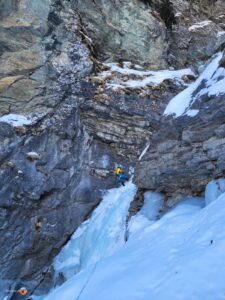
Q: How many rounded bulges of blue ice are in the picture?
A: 2